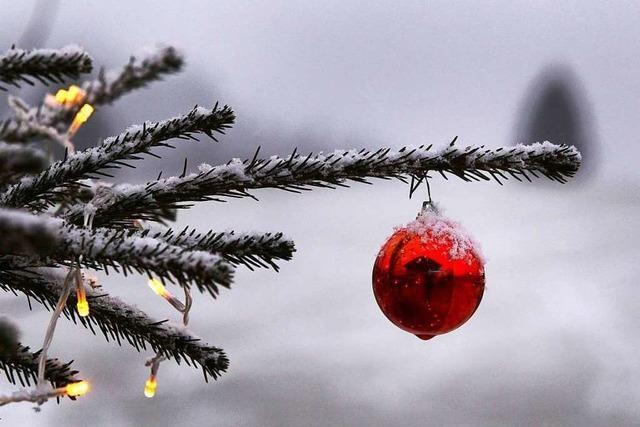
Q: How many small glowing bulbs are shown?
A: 7